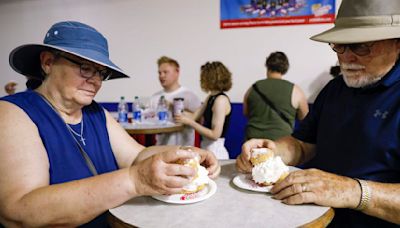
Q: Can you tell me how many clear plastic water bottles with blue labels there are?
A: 3